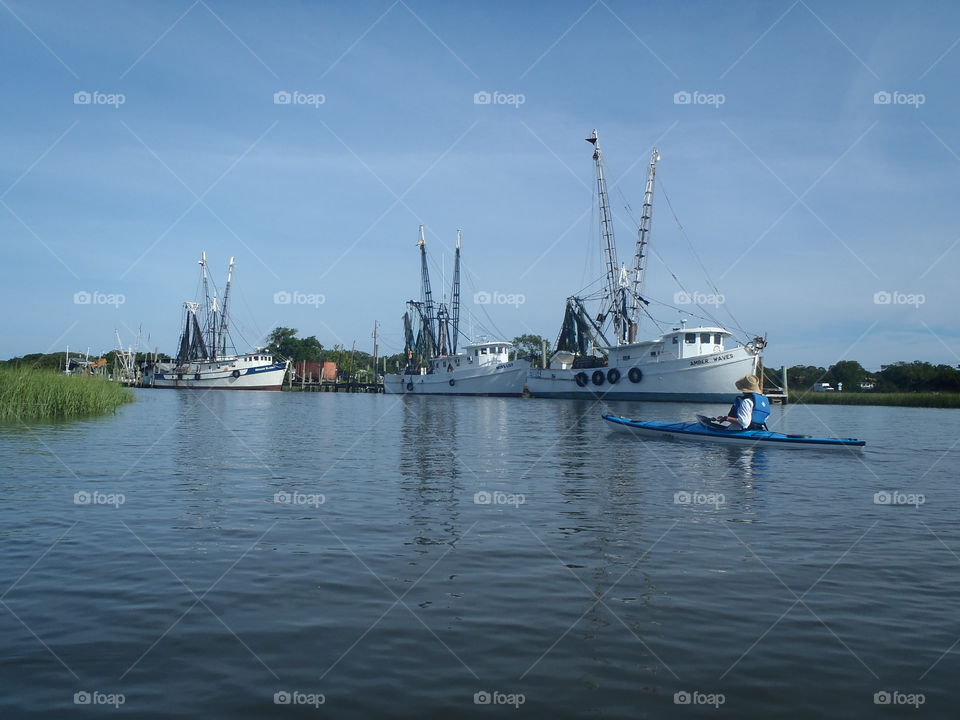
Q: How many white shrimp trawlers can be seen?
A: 3